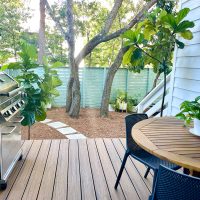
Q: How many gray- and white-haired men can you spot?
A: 0